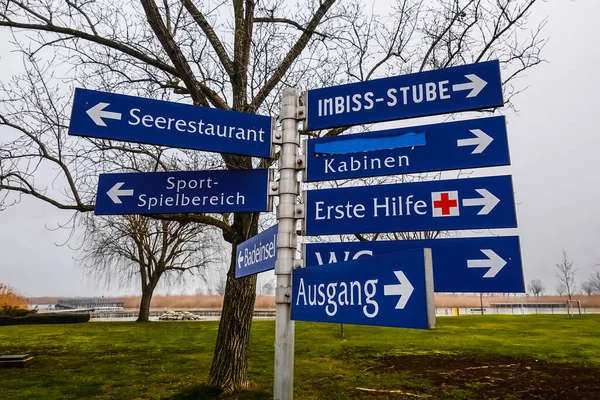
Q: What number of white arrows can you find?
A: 8